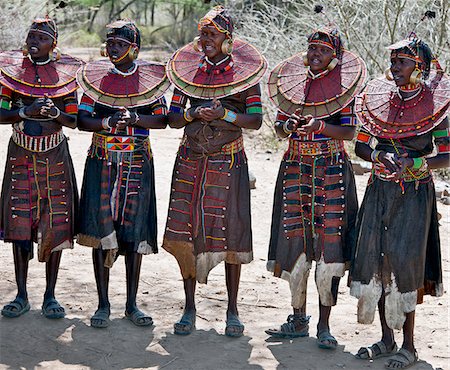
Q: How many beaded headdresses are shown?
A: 5